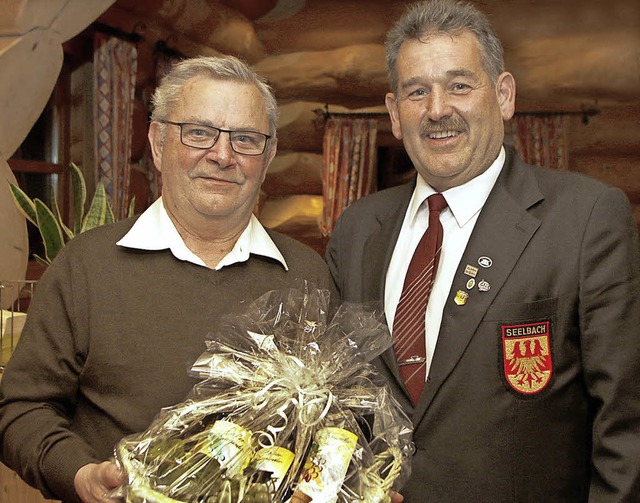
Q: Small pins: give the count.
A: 5